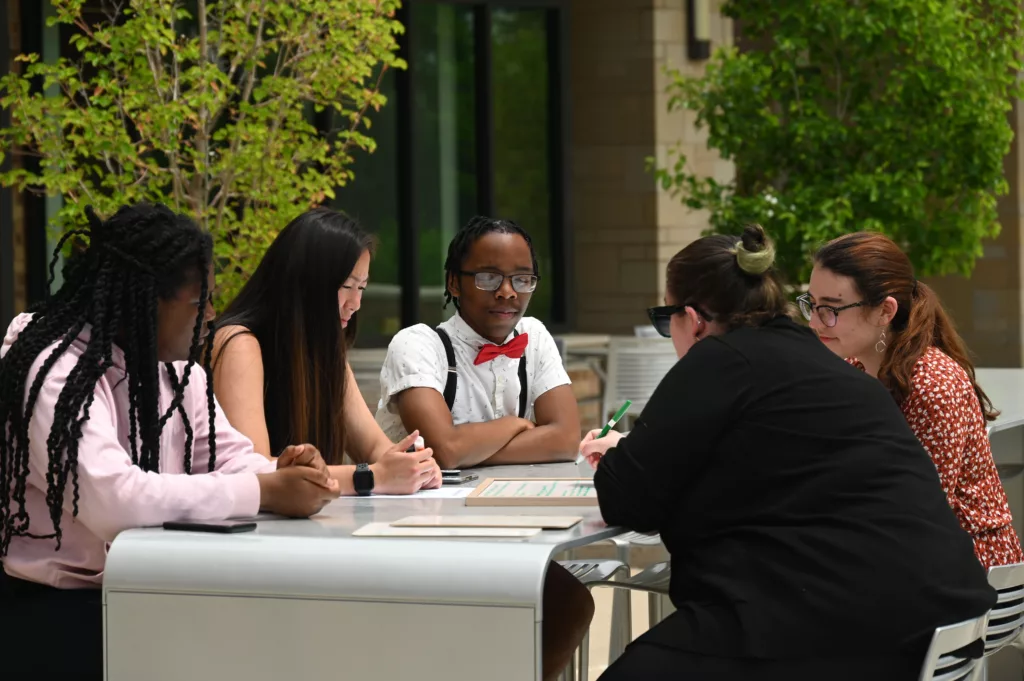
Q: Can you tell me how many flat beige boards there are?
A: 2